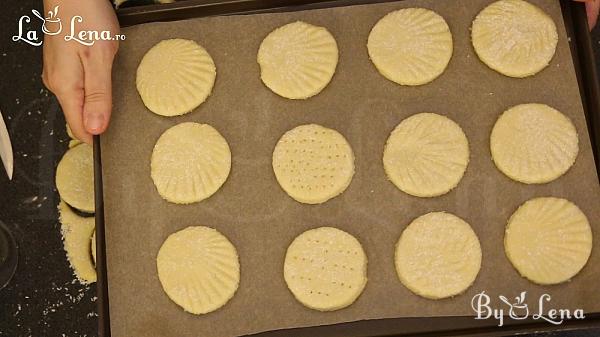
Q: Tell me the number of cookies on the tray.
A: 12